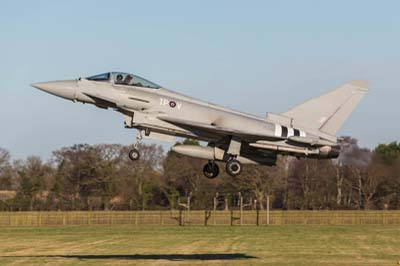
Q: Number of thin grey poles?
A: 4